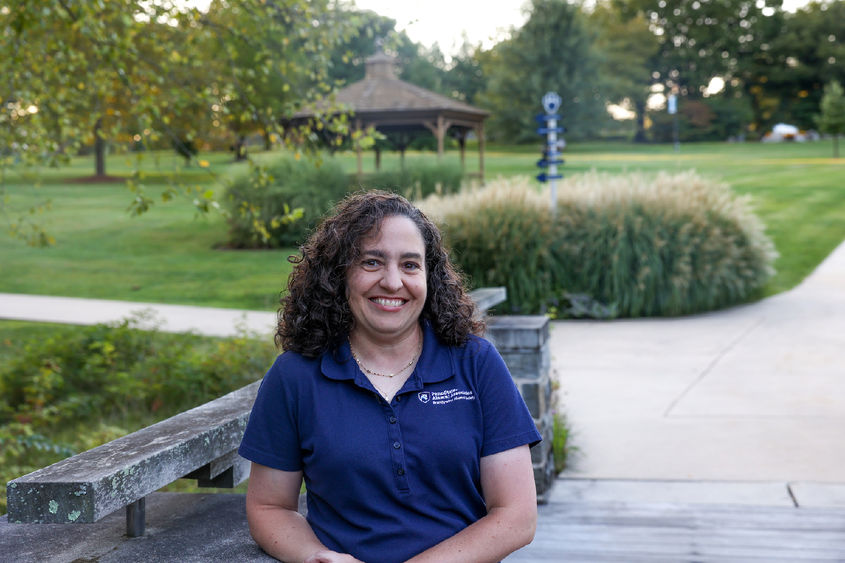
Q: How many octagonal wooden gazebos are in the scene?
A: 1